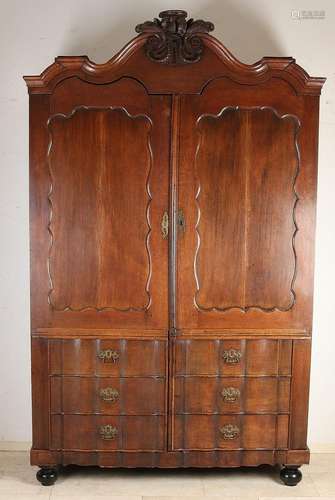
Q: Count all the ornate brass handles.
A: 6